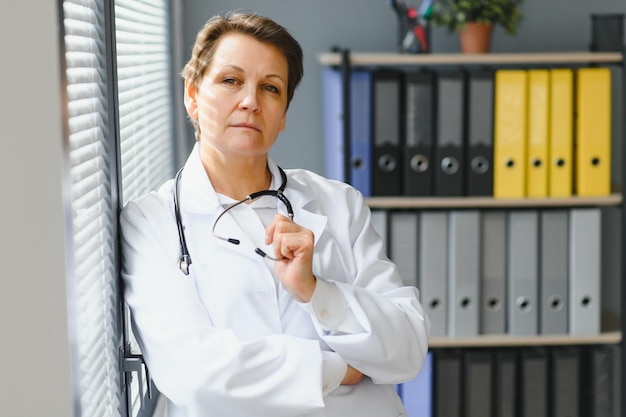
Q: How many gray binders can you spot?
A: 8